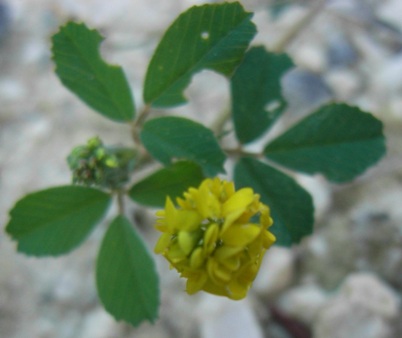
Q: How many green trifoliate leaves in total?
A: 3